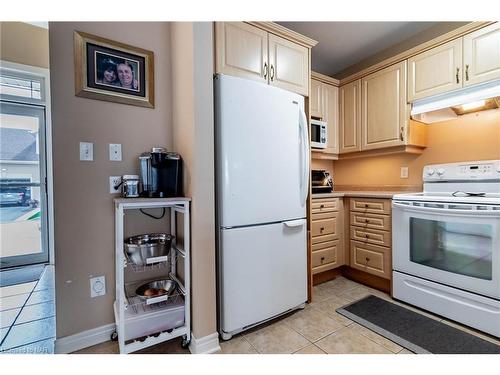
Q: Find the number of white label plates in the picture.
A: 2